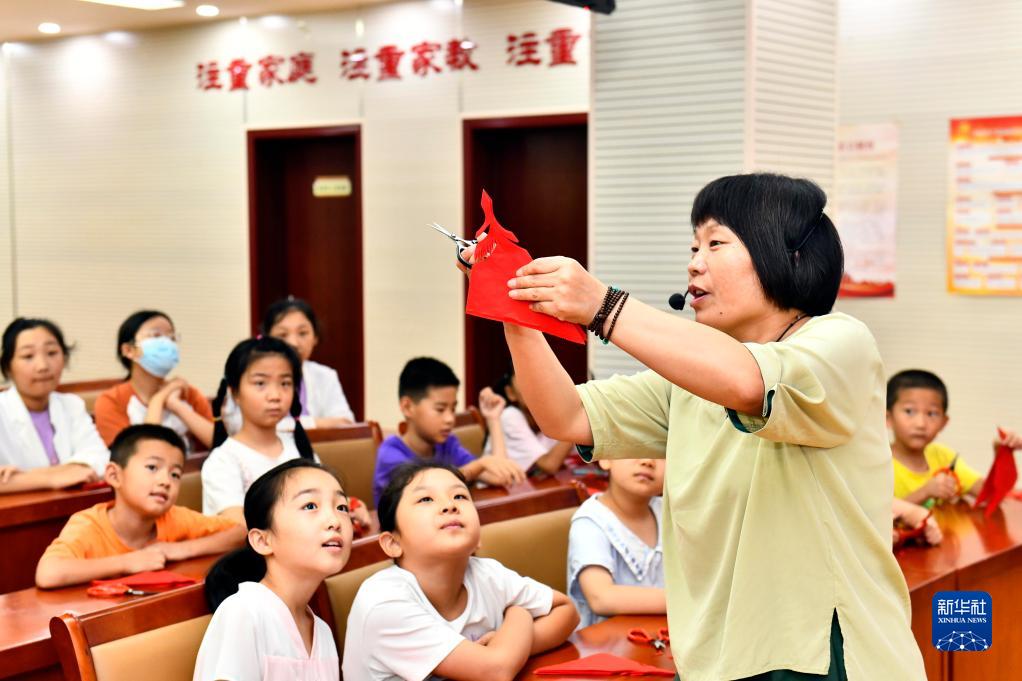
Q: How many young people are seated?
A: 11